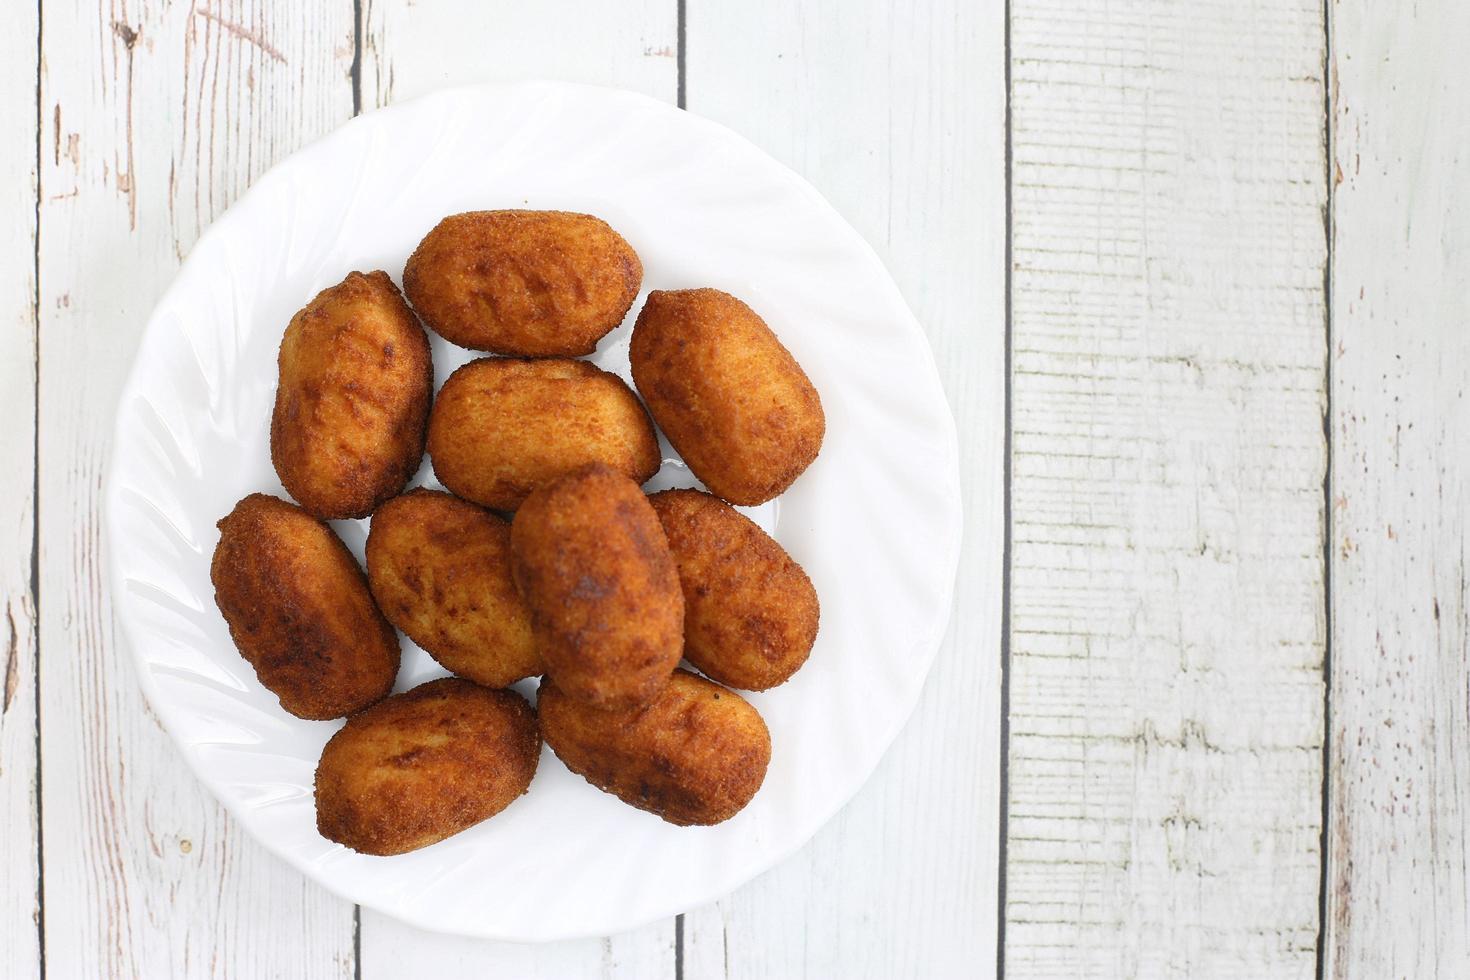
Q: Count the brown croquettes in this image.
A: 10